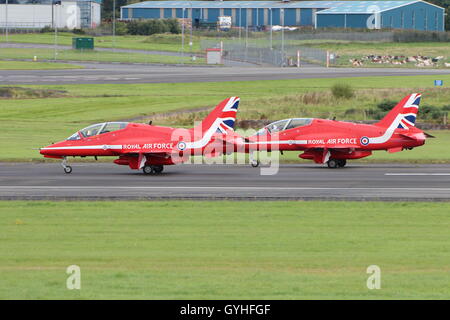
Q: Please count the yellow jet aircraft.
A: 0